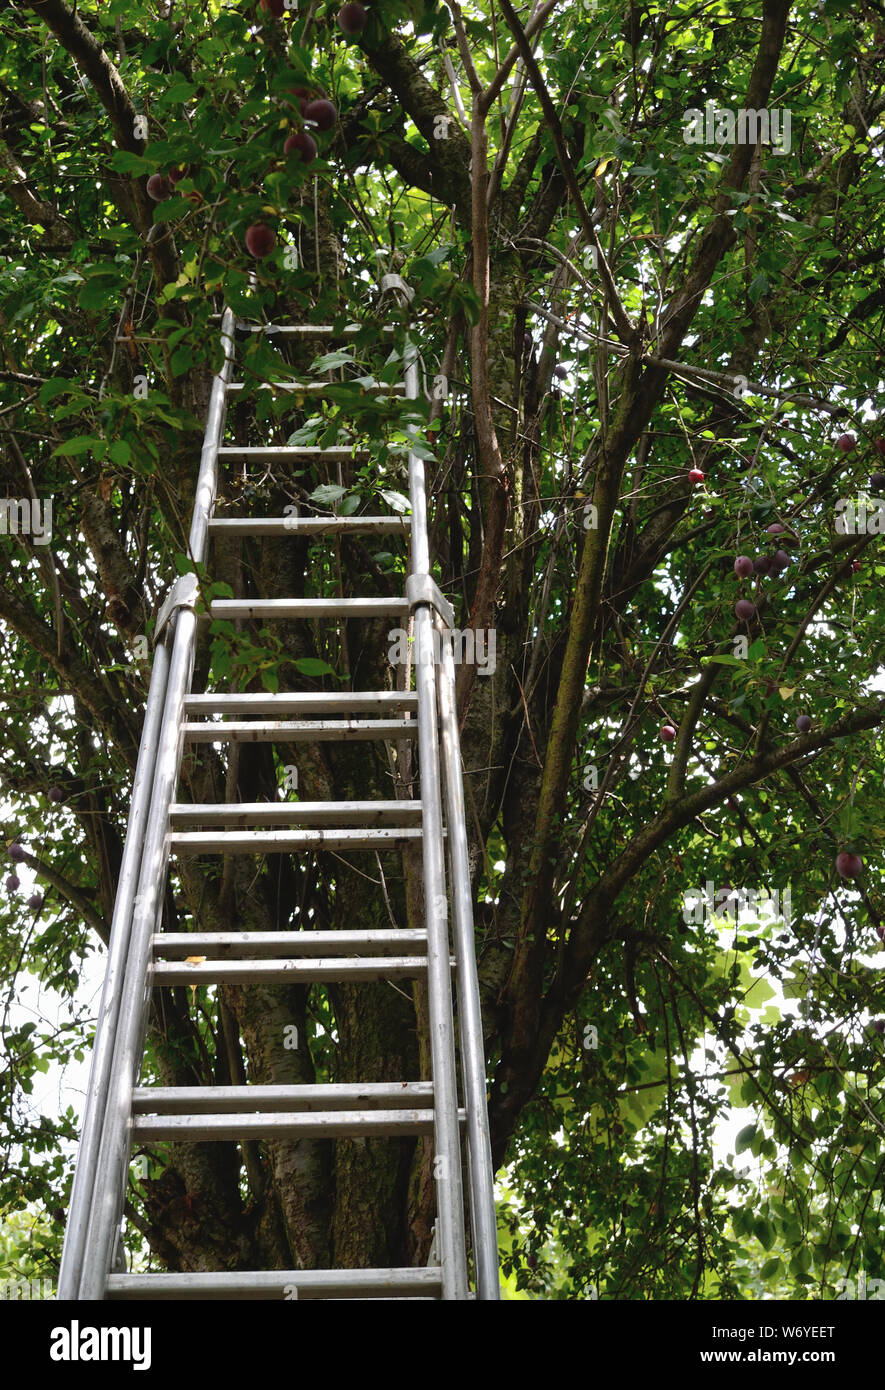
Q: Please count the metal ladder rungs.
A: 14